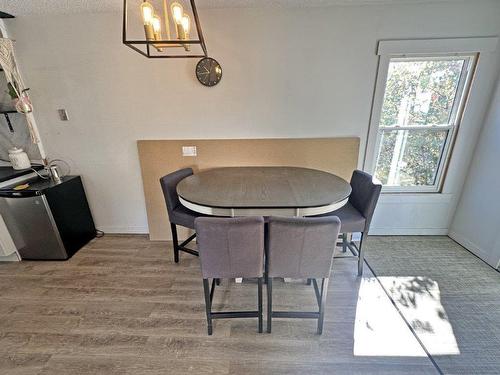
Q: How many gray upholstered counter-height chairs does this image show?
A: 4